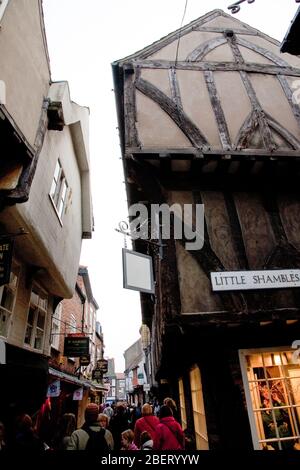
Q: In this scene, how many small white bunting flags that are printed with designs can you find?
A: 2